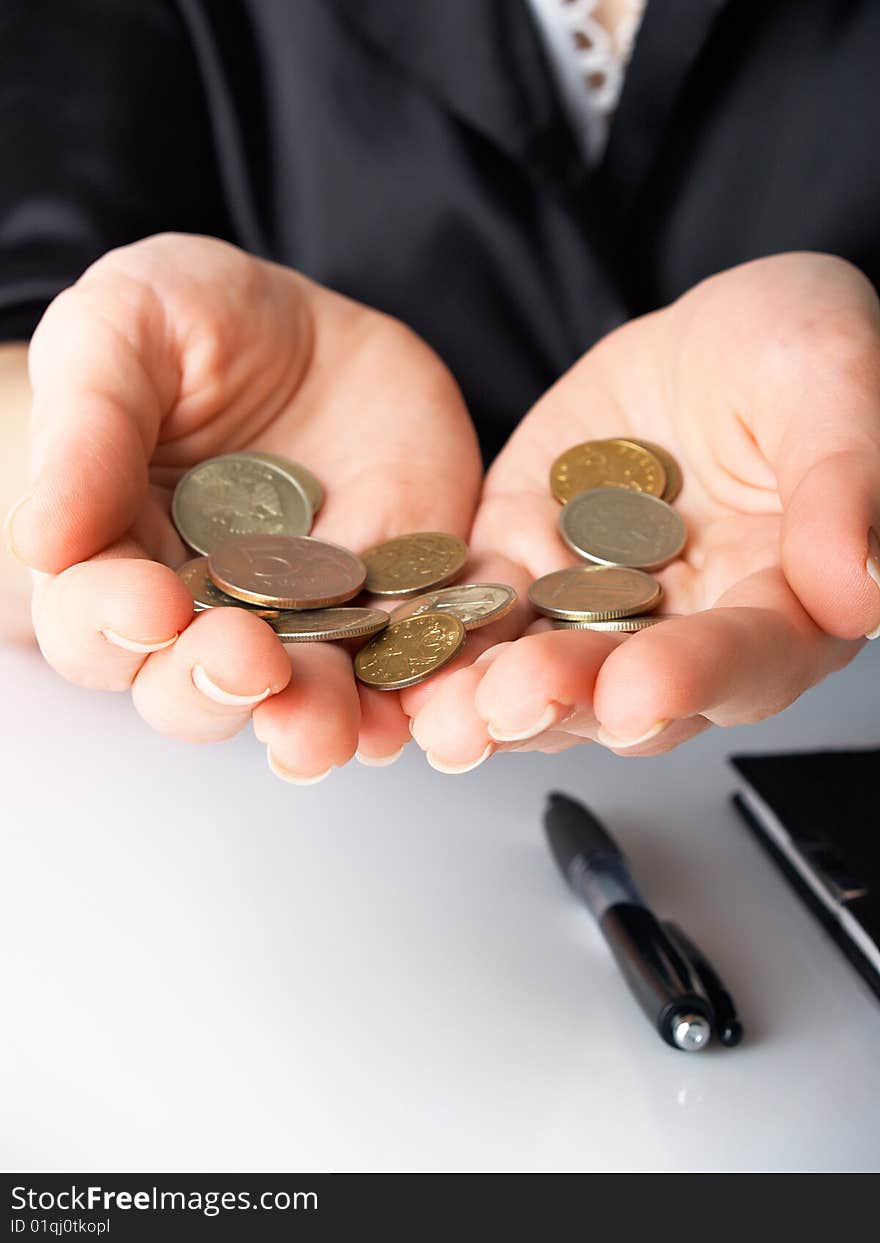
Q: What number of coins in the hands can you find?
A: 13